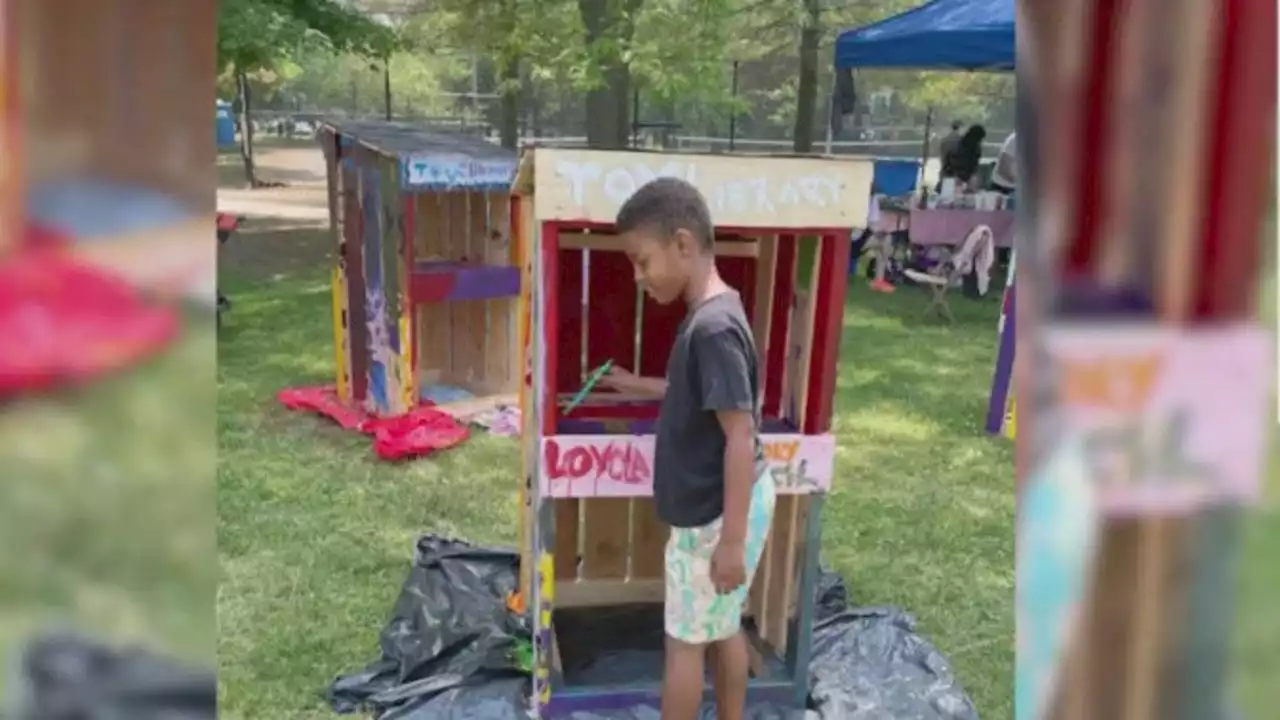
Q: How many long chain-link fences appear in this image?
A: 1